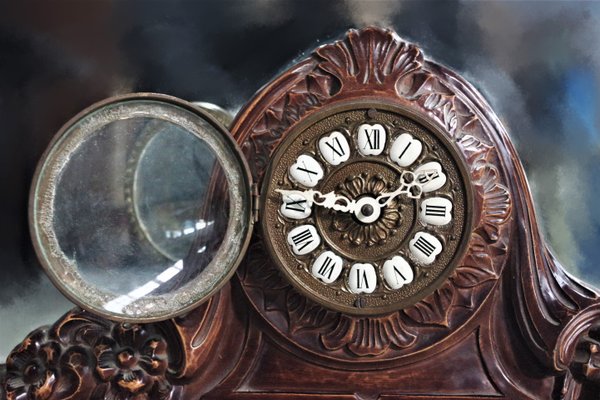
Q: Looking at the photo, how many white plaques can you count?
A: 12